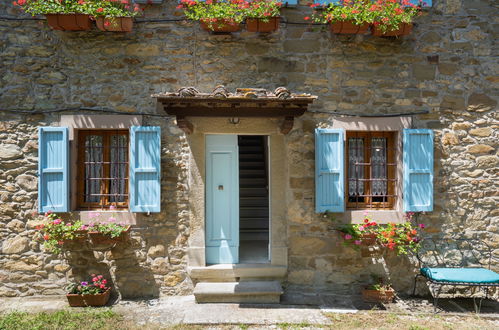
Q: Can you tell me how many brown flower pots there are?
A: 12